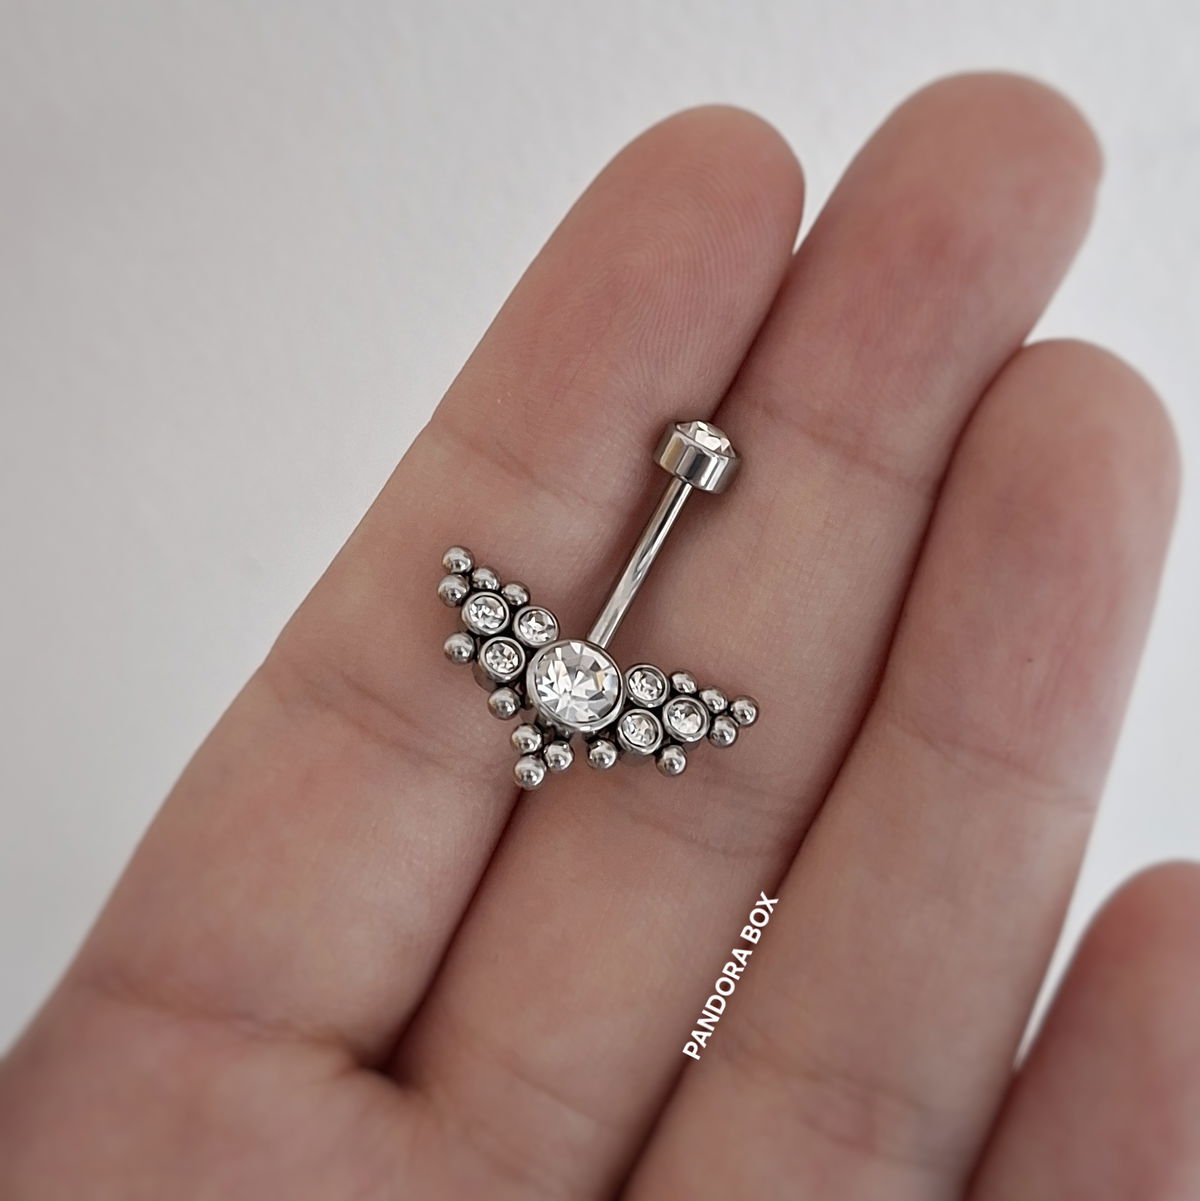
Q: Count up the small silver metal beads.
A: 15